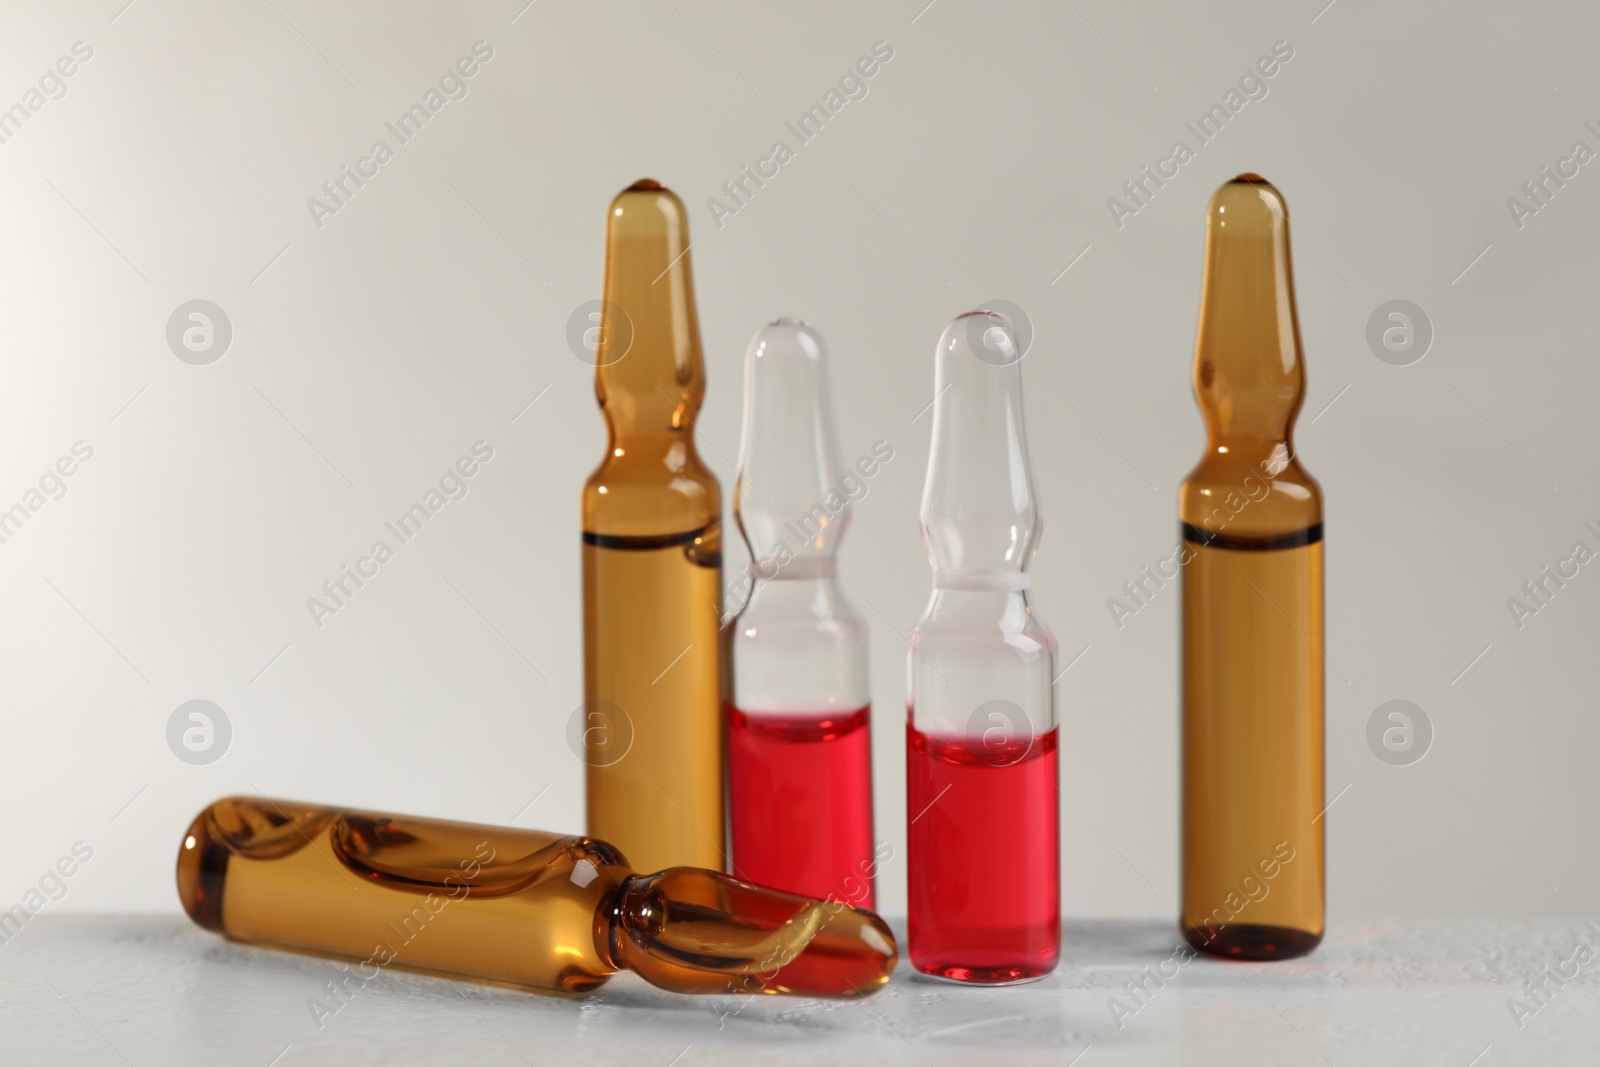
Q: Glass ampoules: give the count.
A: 5